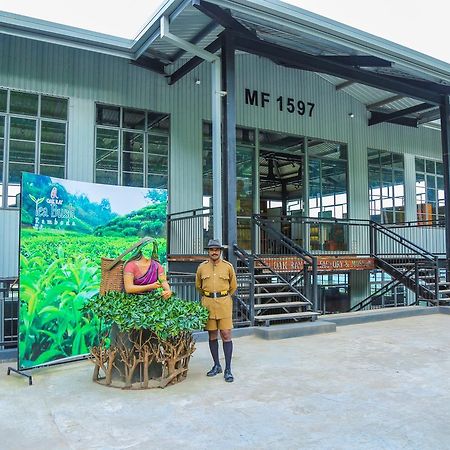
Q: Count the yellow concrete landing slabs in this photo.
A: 0